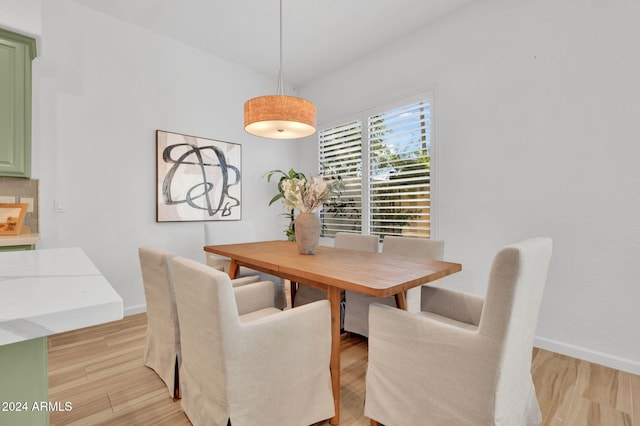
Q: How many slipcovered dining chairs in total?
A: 6